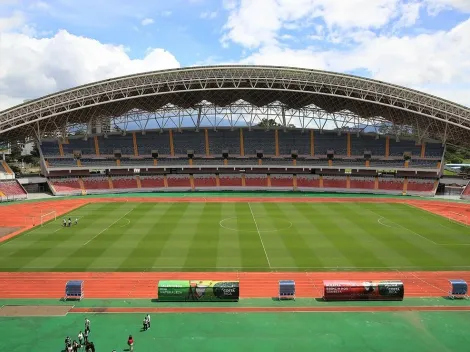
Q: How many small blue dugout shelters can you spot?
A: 3